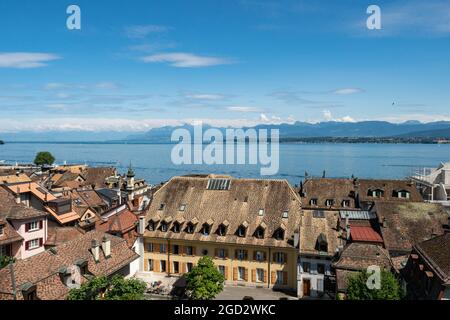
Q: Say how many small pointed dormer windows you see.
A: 9